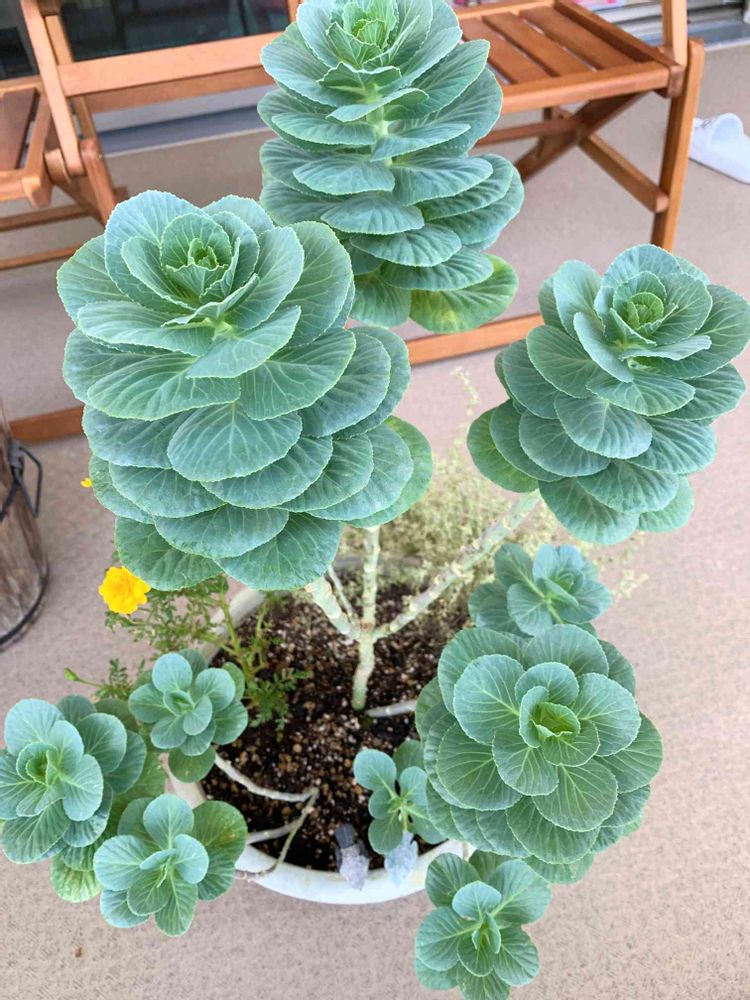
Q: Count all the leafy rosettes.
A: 10